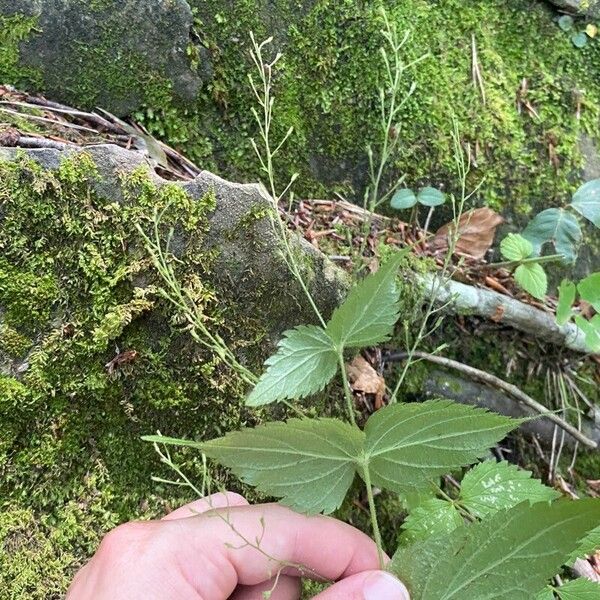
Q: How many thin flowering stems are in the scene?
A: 5